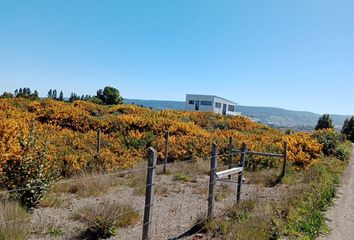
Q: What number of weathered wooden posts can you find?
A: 7